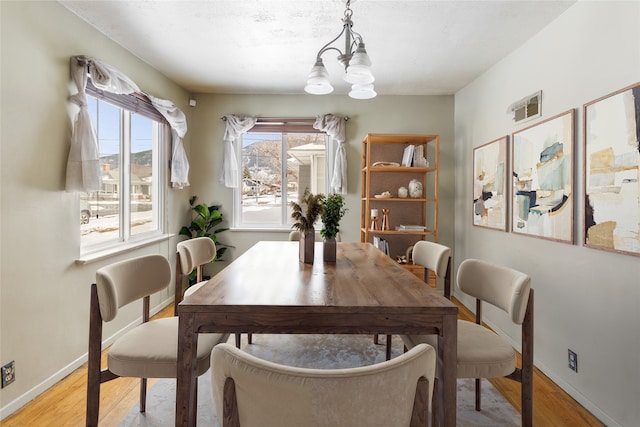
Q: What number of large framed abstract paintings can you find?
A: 3